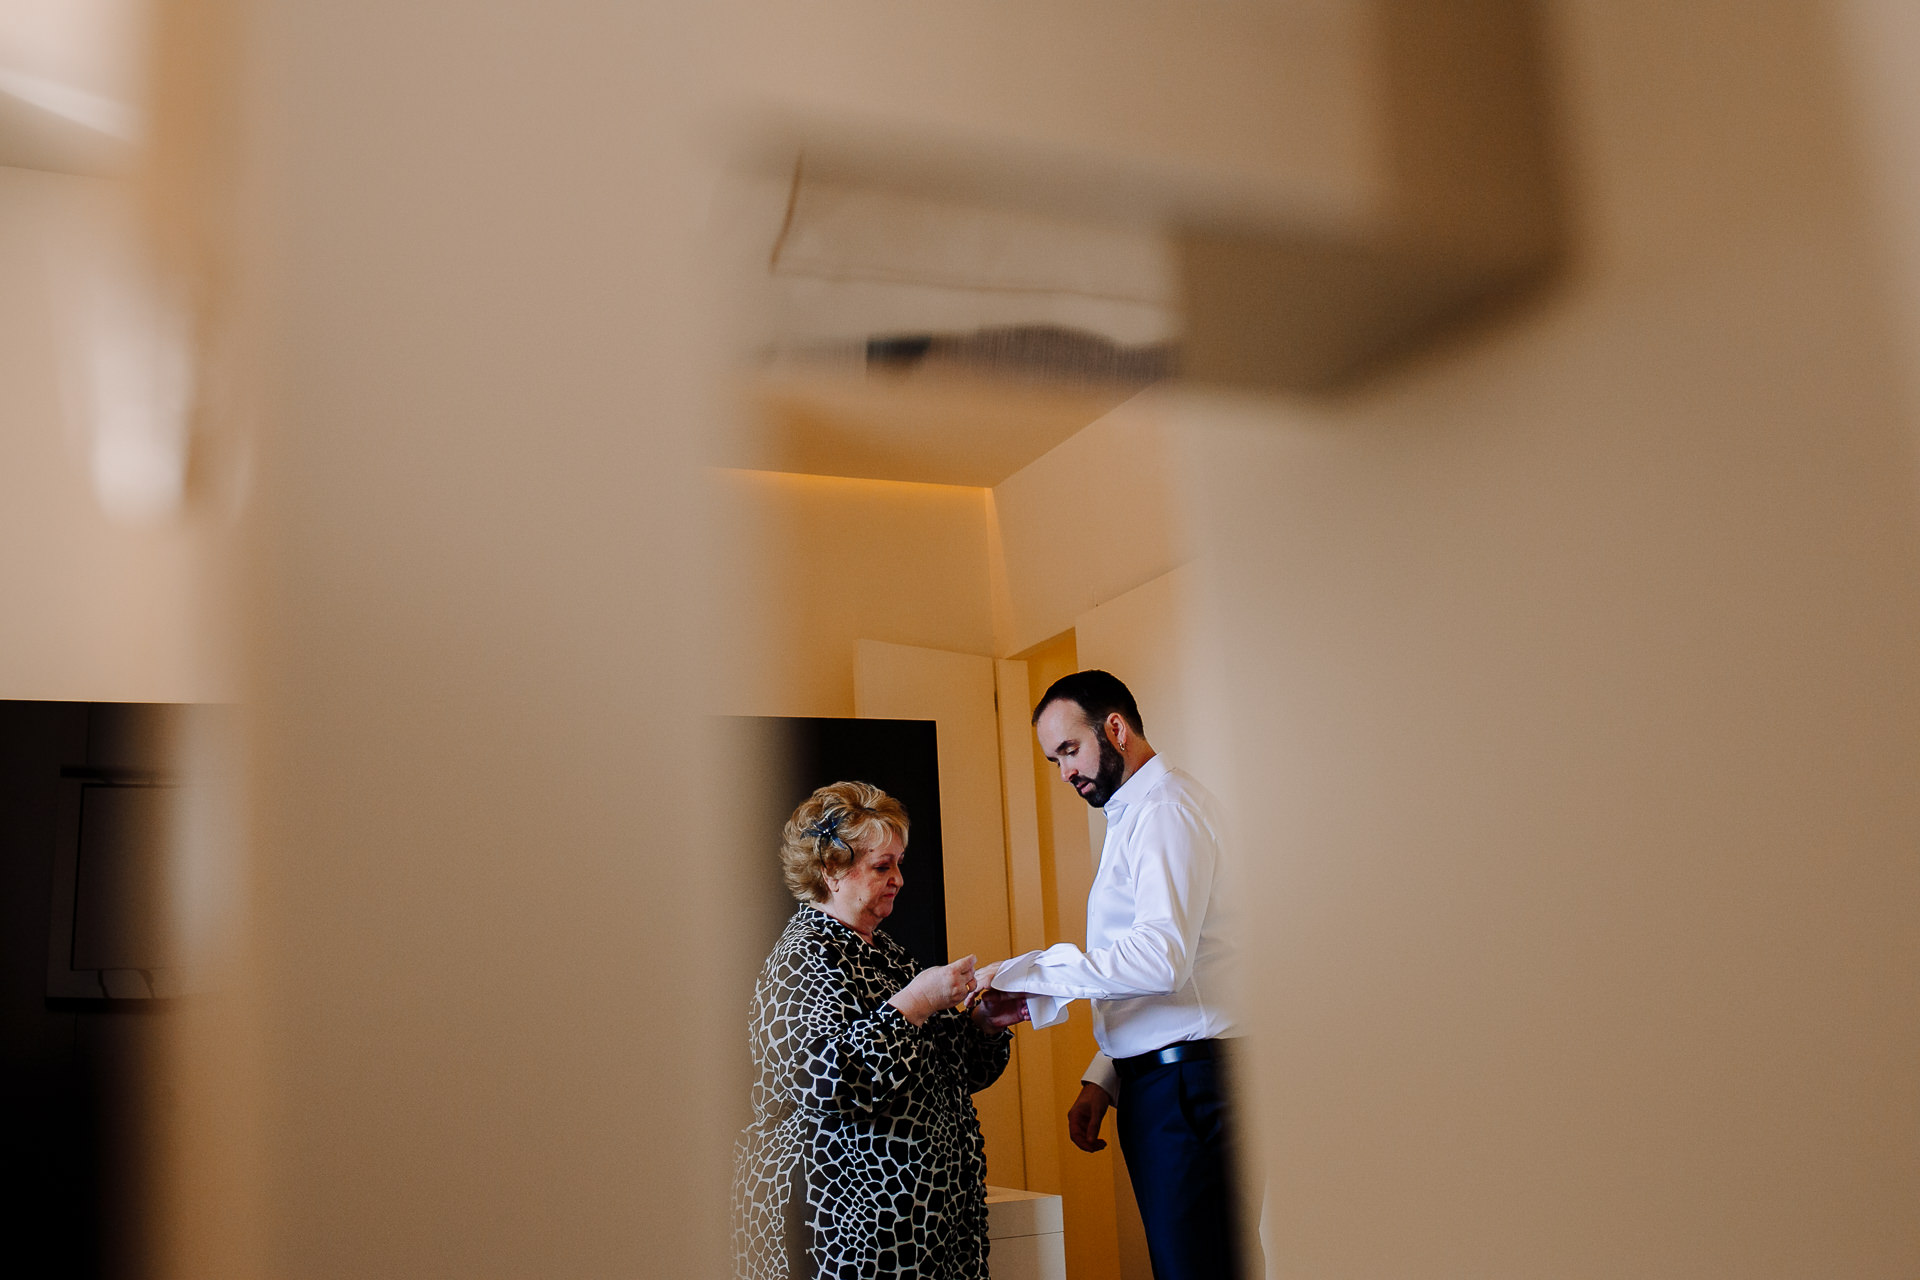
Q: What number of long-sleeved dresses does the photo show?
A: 1